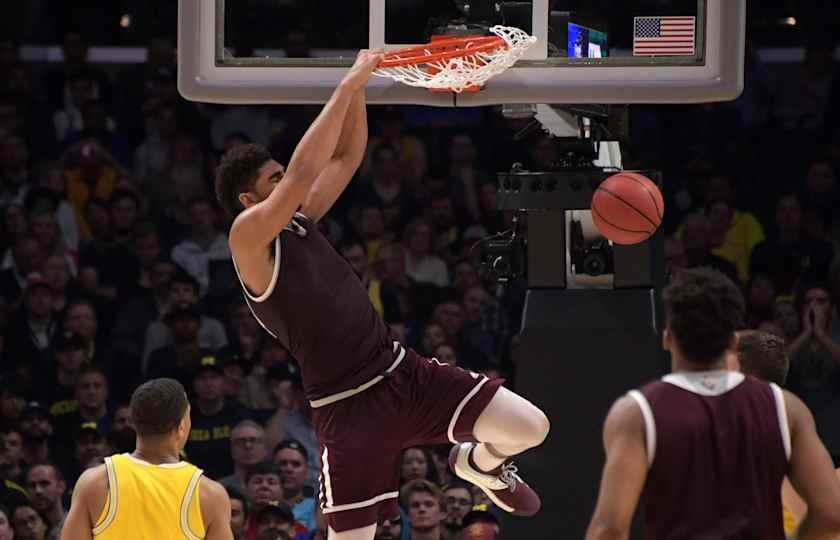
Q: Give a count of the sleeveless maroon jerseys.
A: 2